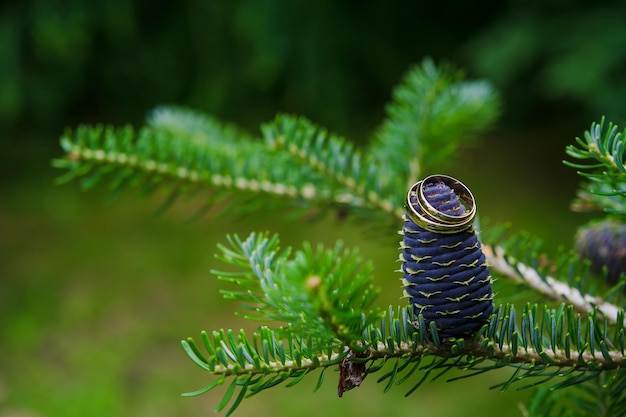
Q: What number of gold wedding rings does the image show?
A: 2